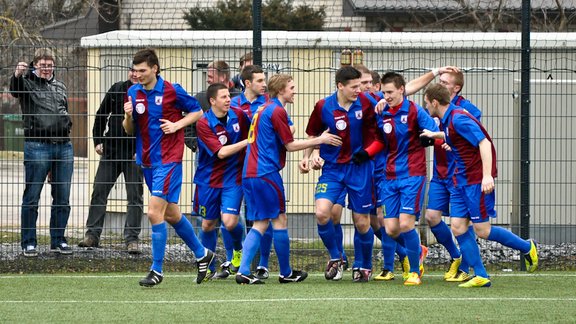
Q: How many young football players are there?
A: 10